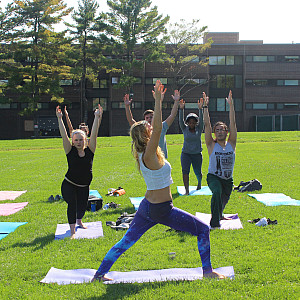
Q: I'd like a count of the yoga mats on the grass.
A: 10